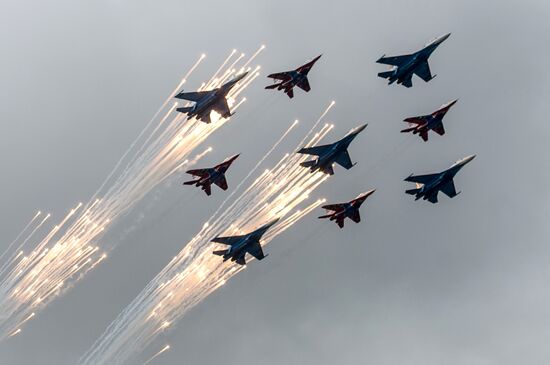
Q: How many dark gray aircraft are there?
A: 5